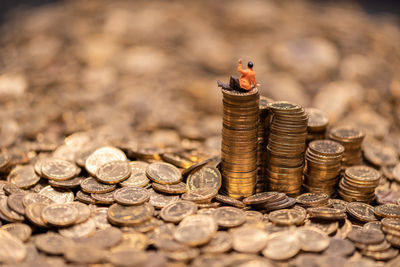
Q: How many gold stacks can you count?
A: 7